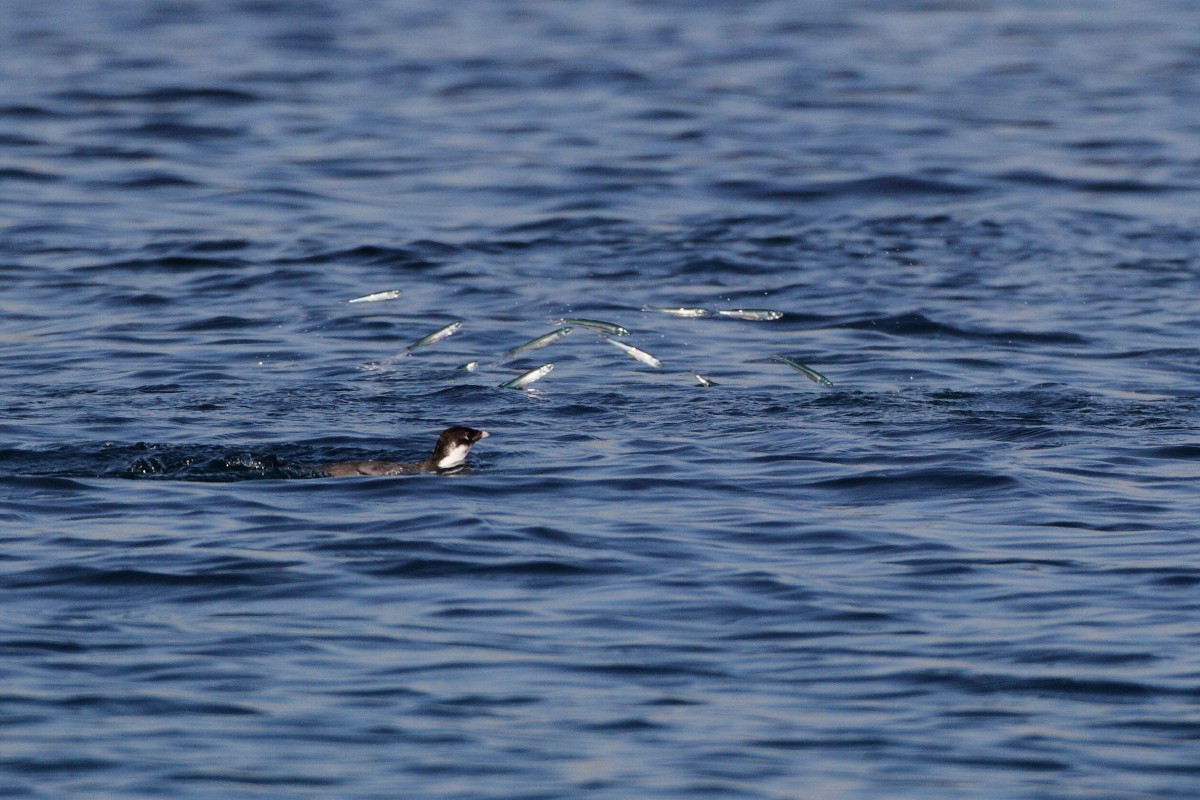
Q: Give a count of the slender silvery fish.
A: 11